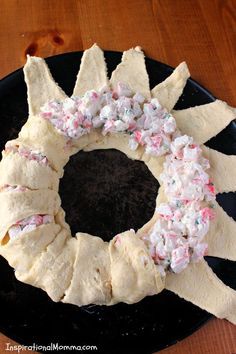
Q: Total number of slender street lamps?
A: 0